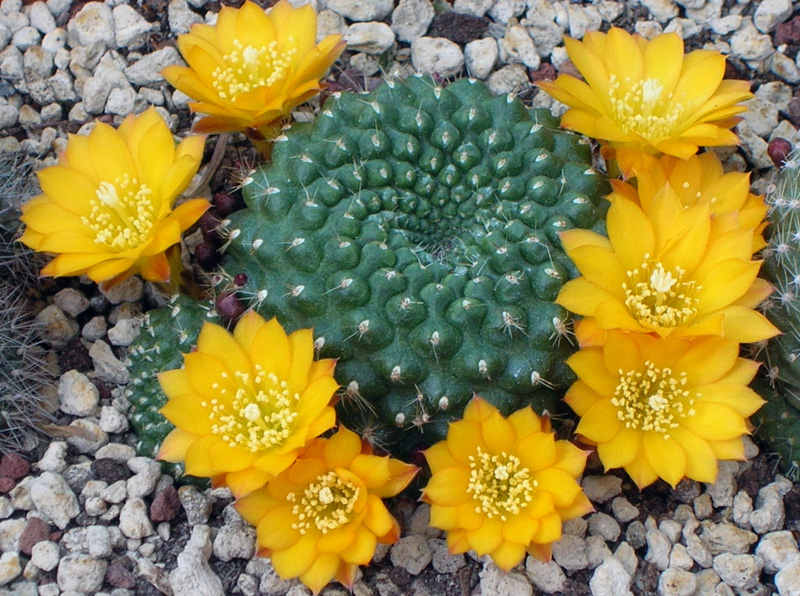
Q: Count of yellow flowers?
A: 9